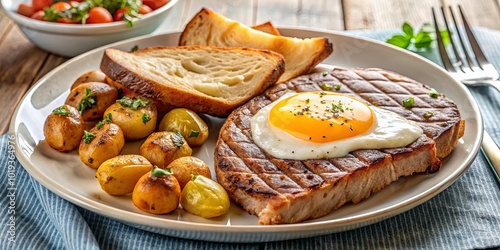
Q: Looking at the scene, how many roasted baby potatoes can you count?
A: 11